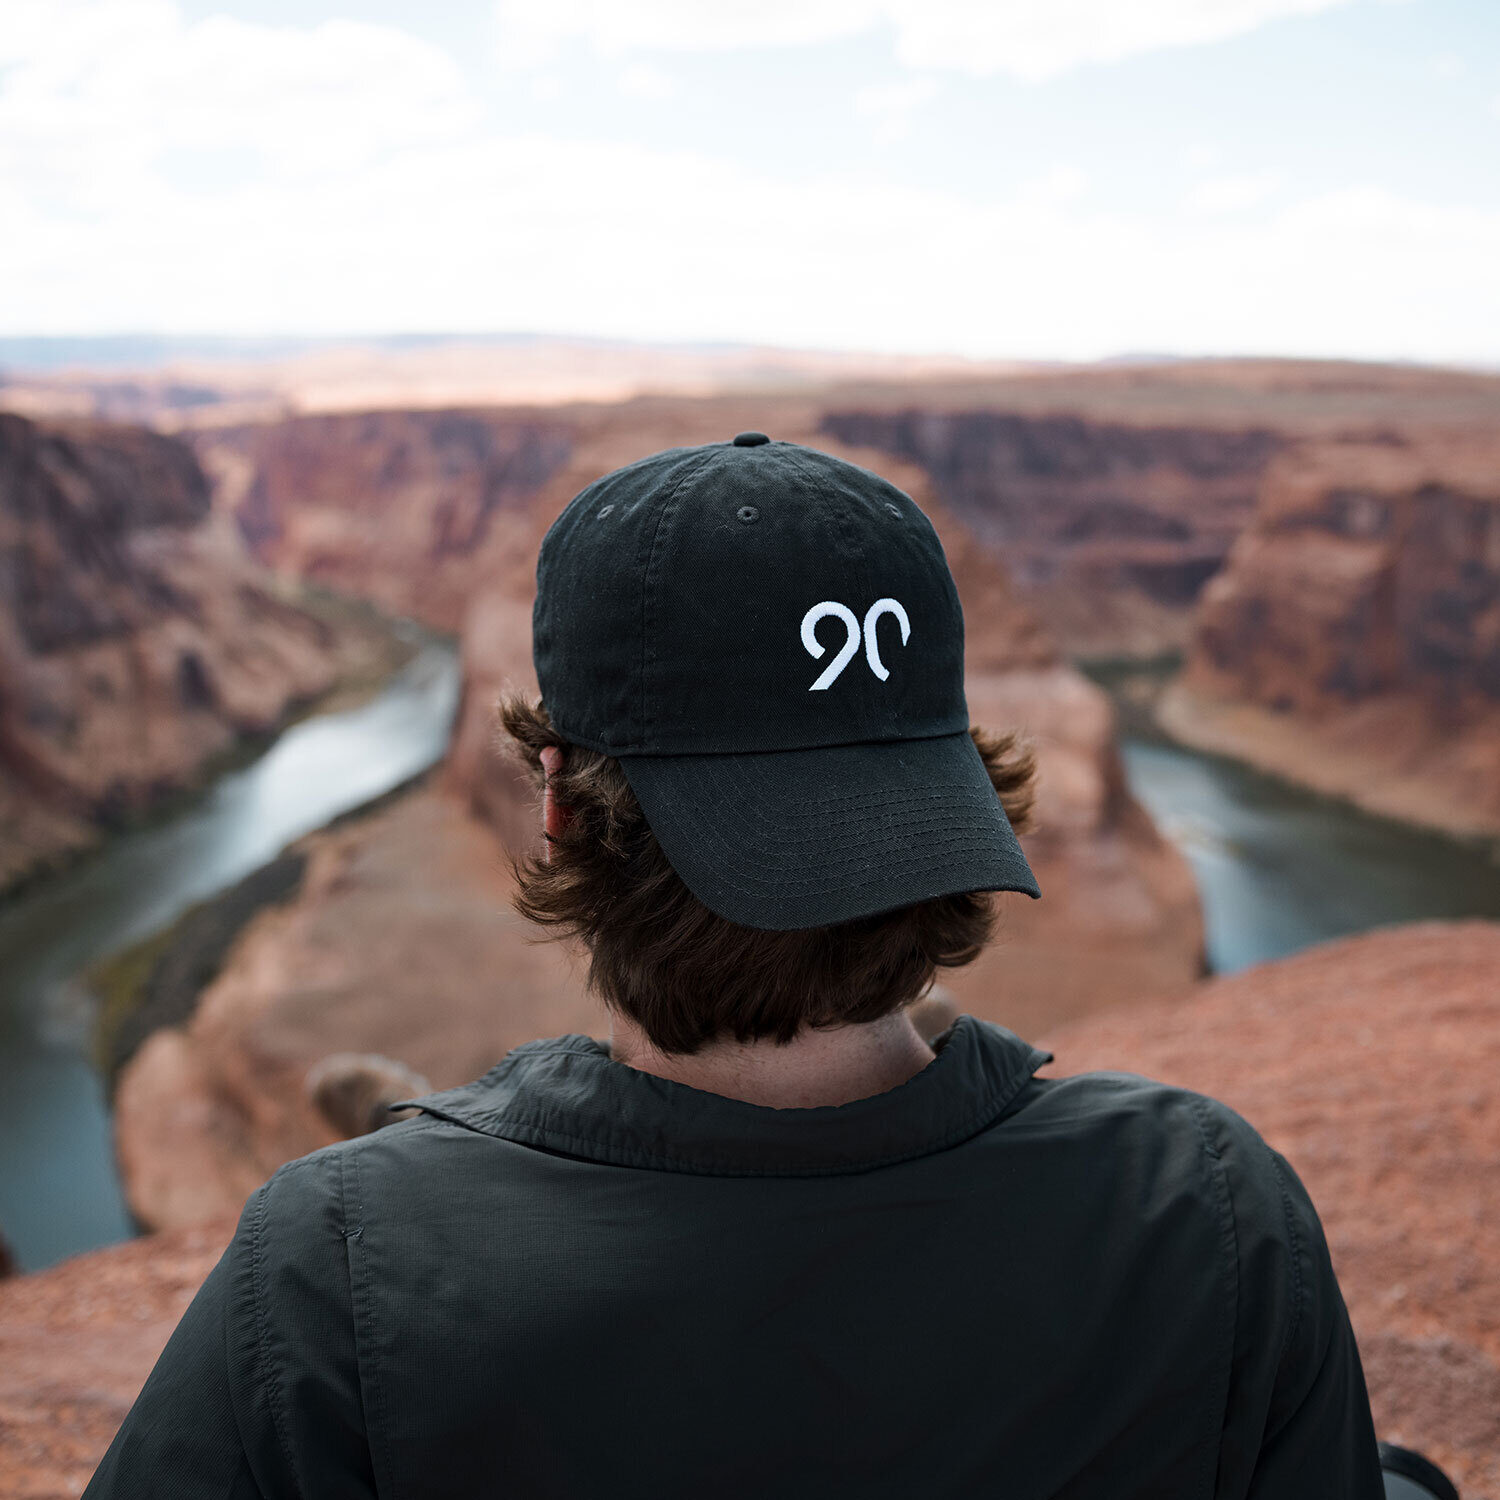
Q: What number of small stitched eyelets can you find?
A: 3